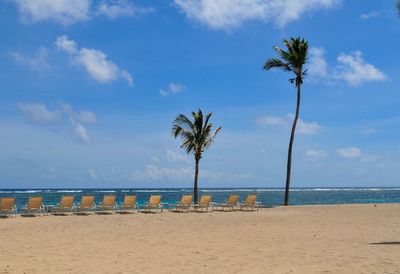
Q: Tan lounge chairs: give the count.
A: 11